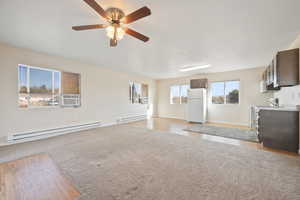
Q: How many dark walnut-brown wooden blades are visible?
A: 5